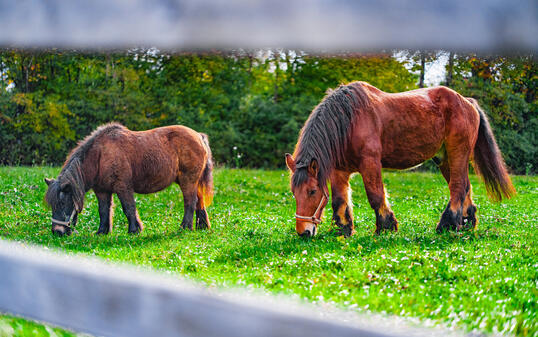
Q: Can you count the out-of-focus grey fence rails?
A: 2